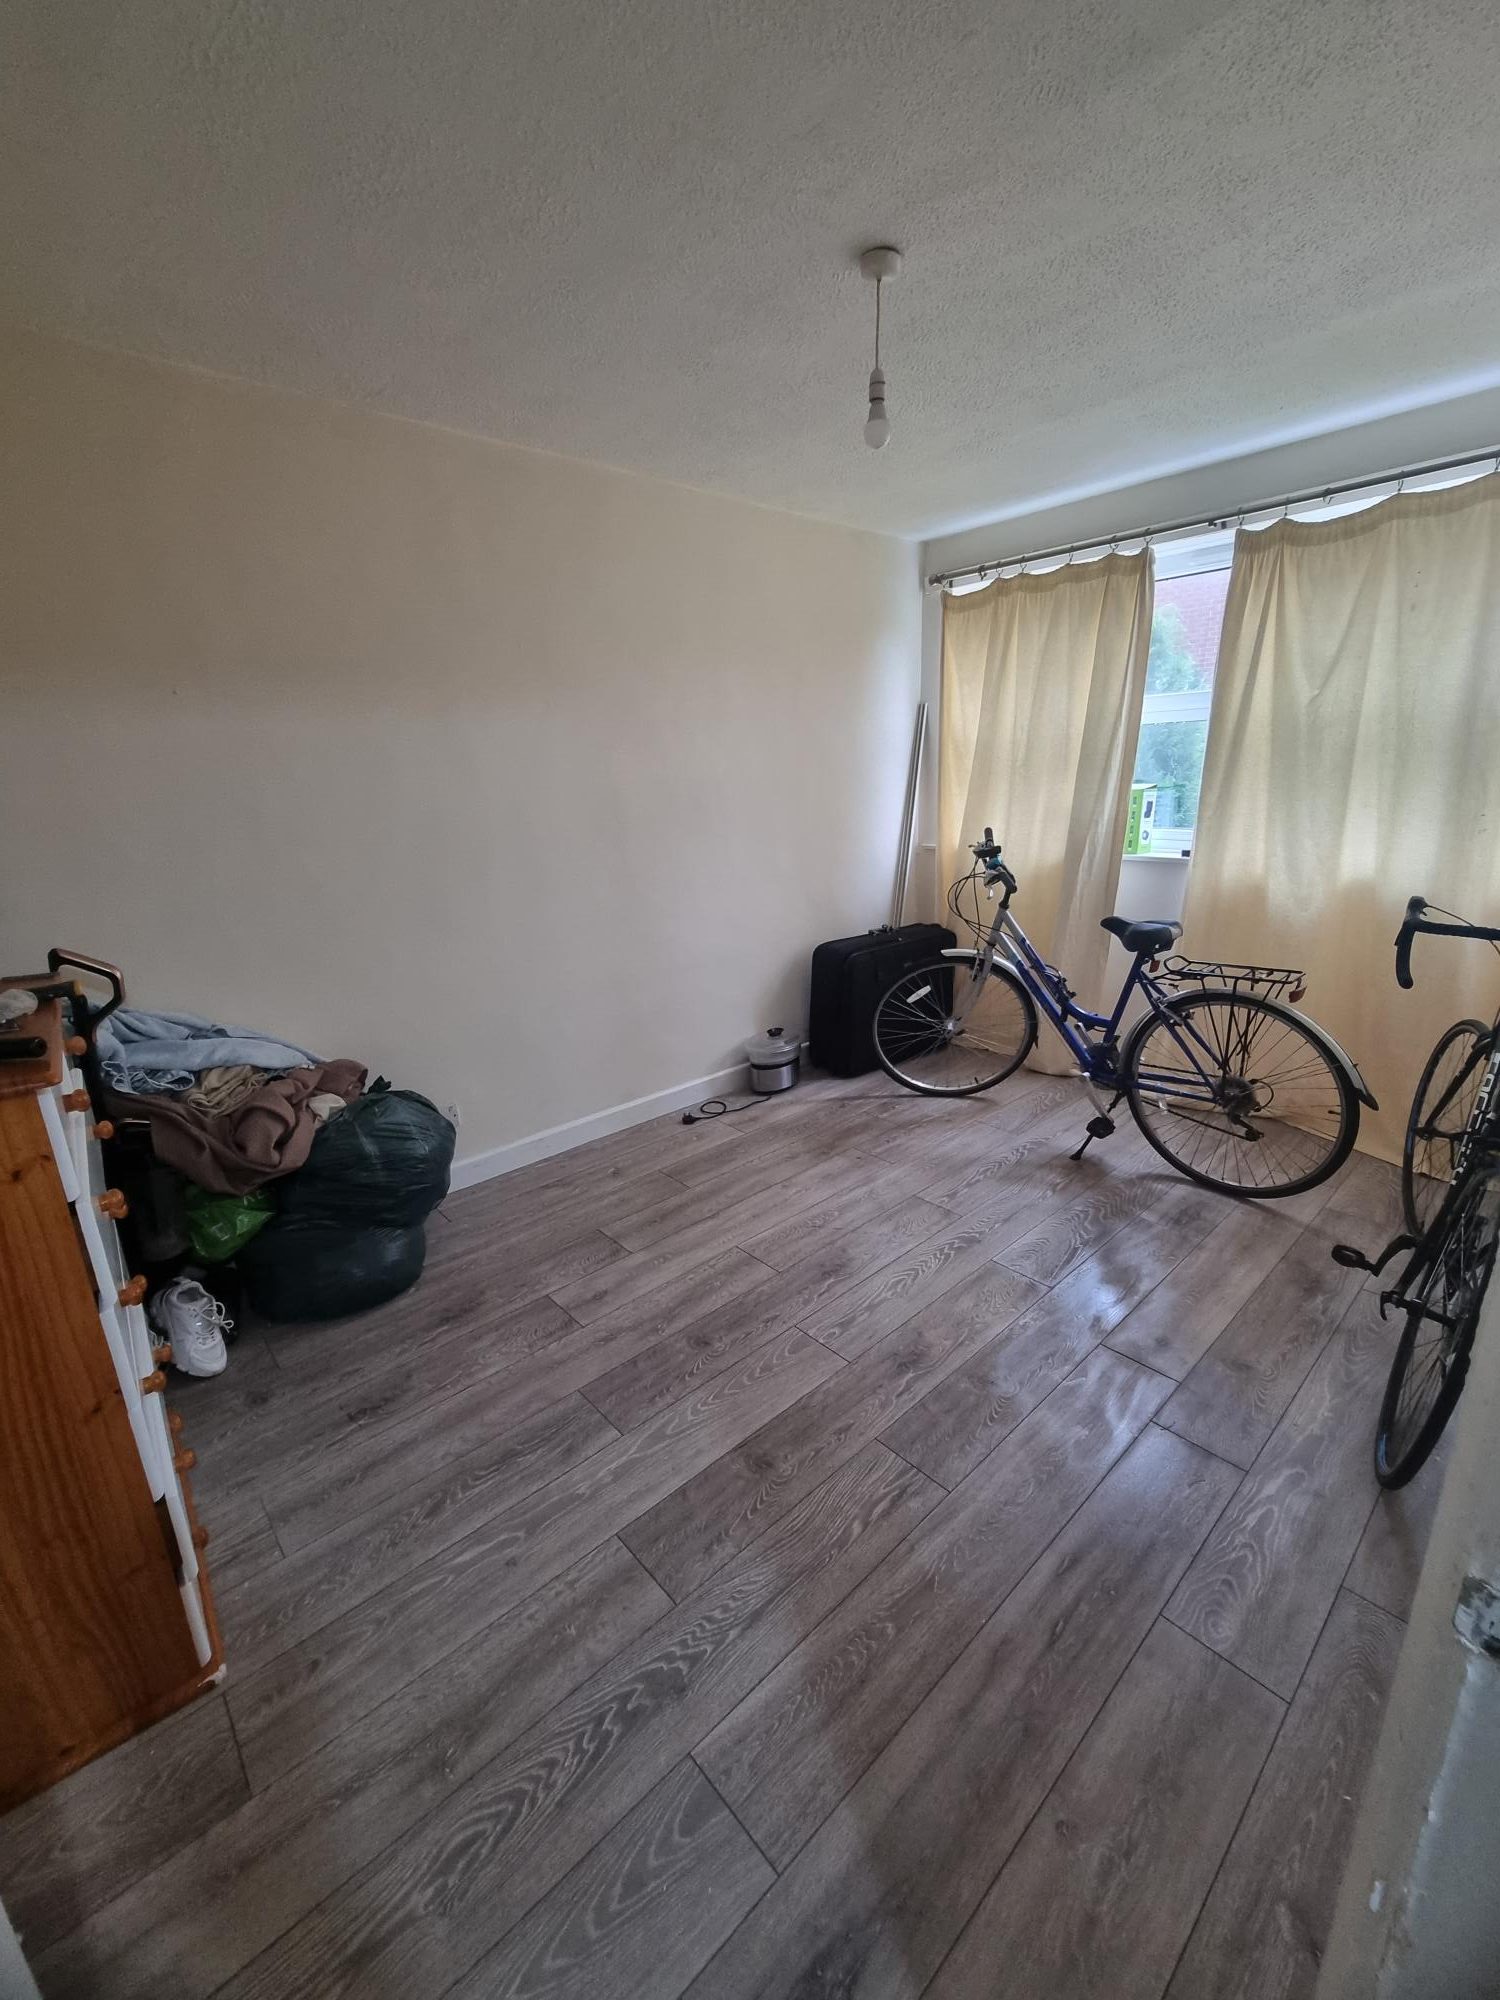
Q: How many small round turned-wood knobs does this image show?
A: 12